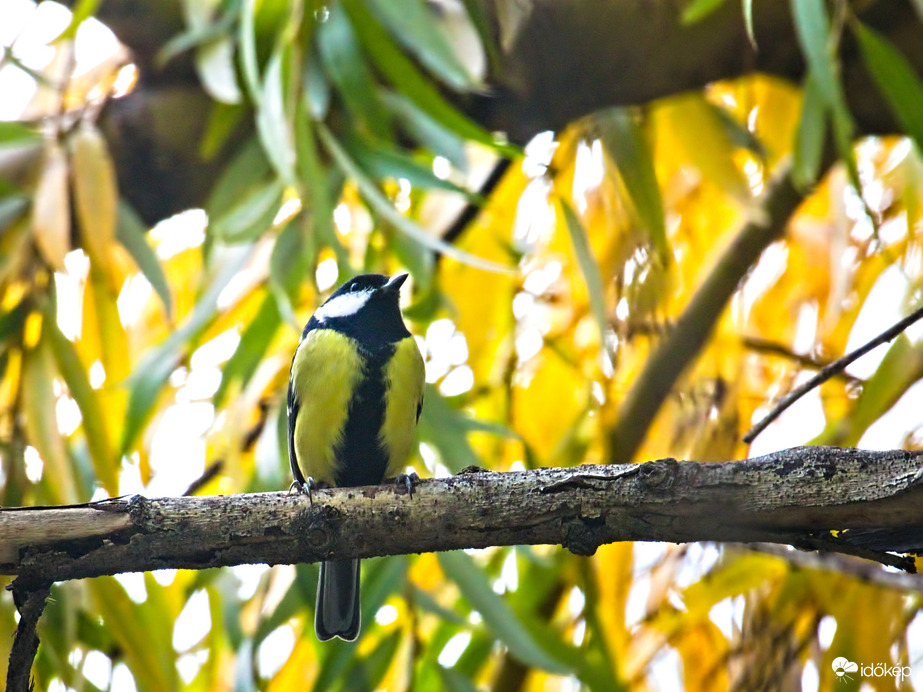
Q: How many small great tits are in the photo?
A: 1